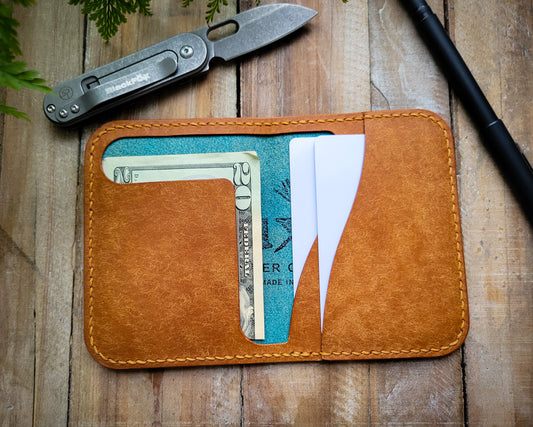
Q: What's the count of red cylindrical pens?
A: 0